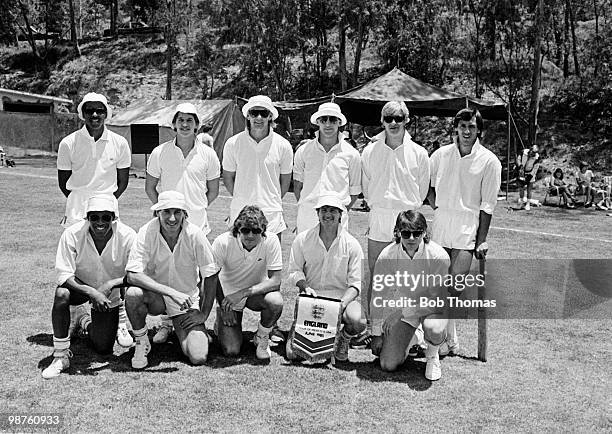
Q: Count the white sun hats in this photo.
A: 7